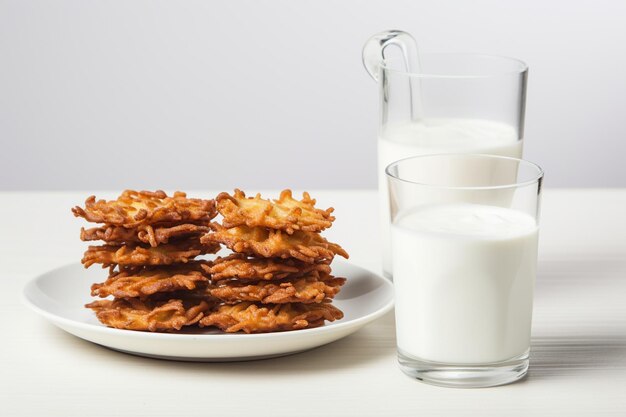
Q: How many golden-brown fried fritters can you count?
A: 10